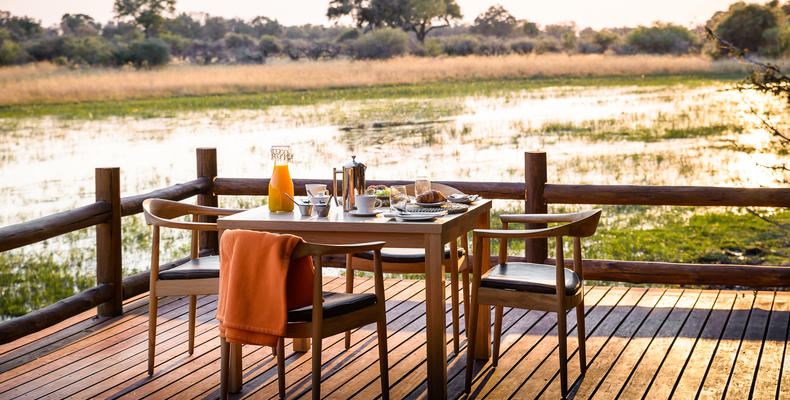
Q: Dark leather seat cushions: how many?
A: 4